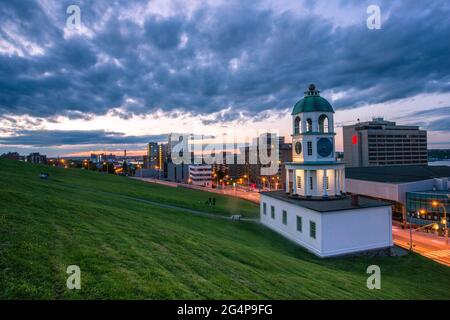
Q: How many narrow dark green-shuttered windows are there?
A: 5